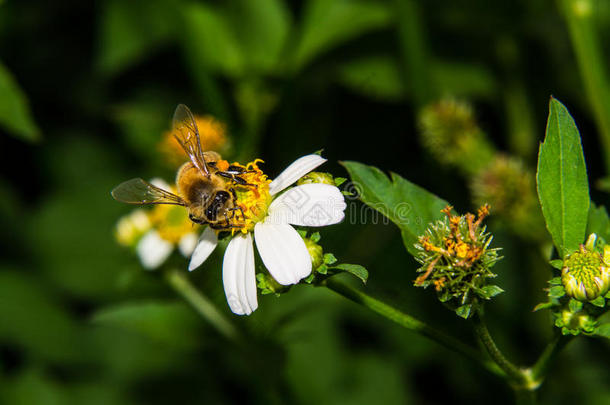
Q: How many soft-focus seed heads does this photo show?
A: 2